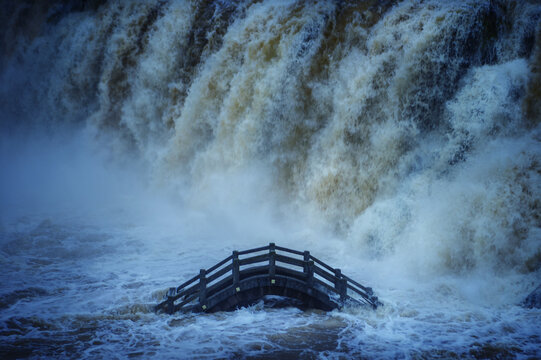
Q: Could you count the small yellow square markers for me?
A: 3